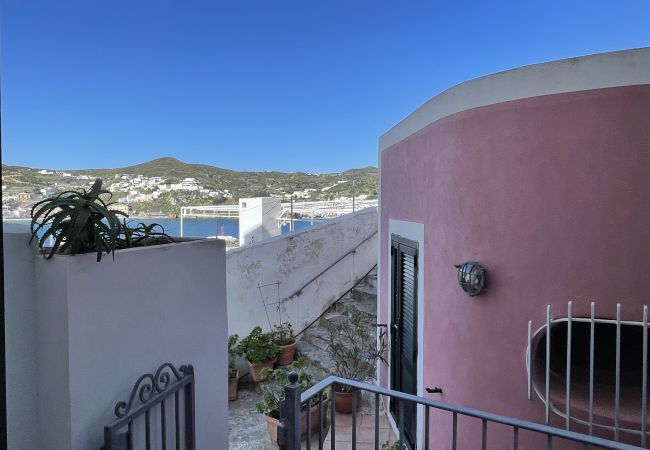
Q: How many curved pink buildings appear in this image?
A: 1